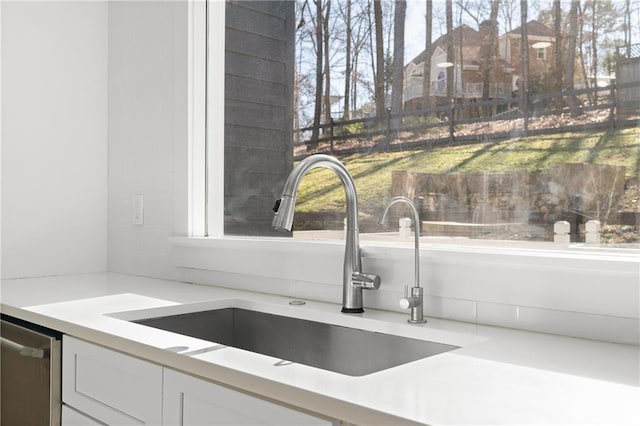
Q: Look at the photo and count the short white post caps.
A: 3